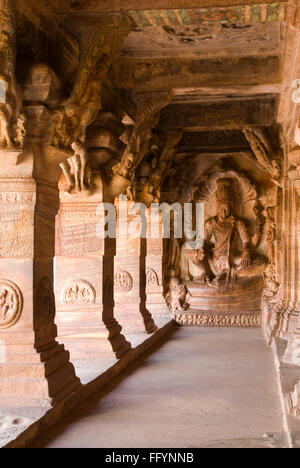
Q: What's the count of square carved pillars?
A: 4